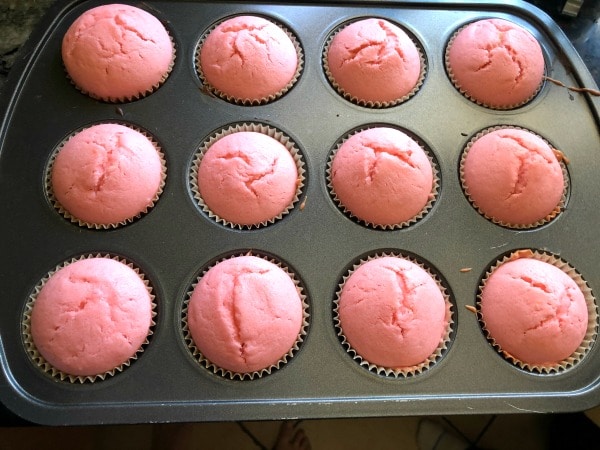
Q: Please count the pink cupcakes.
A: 12